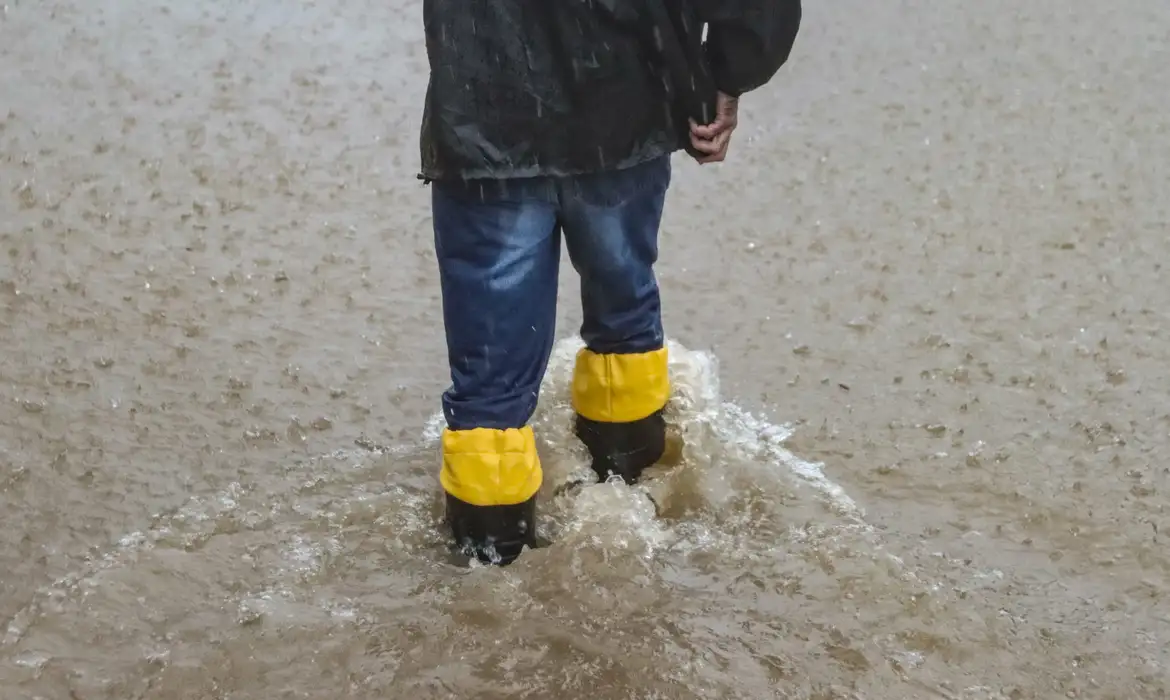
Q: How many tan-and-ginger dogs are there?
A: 0